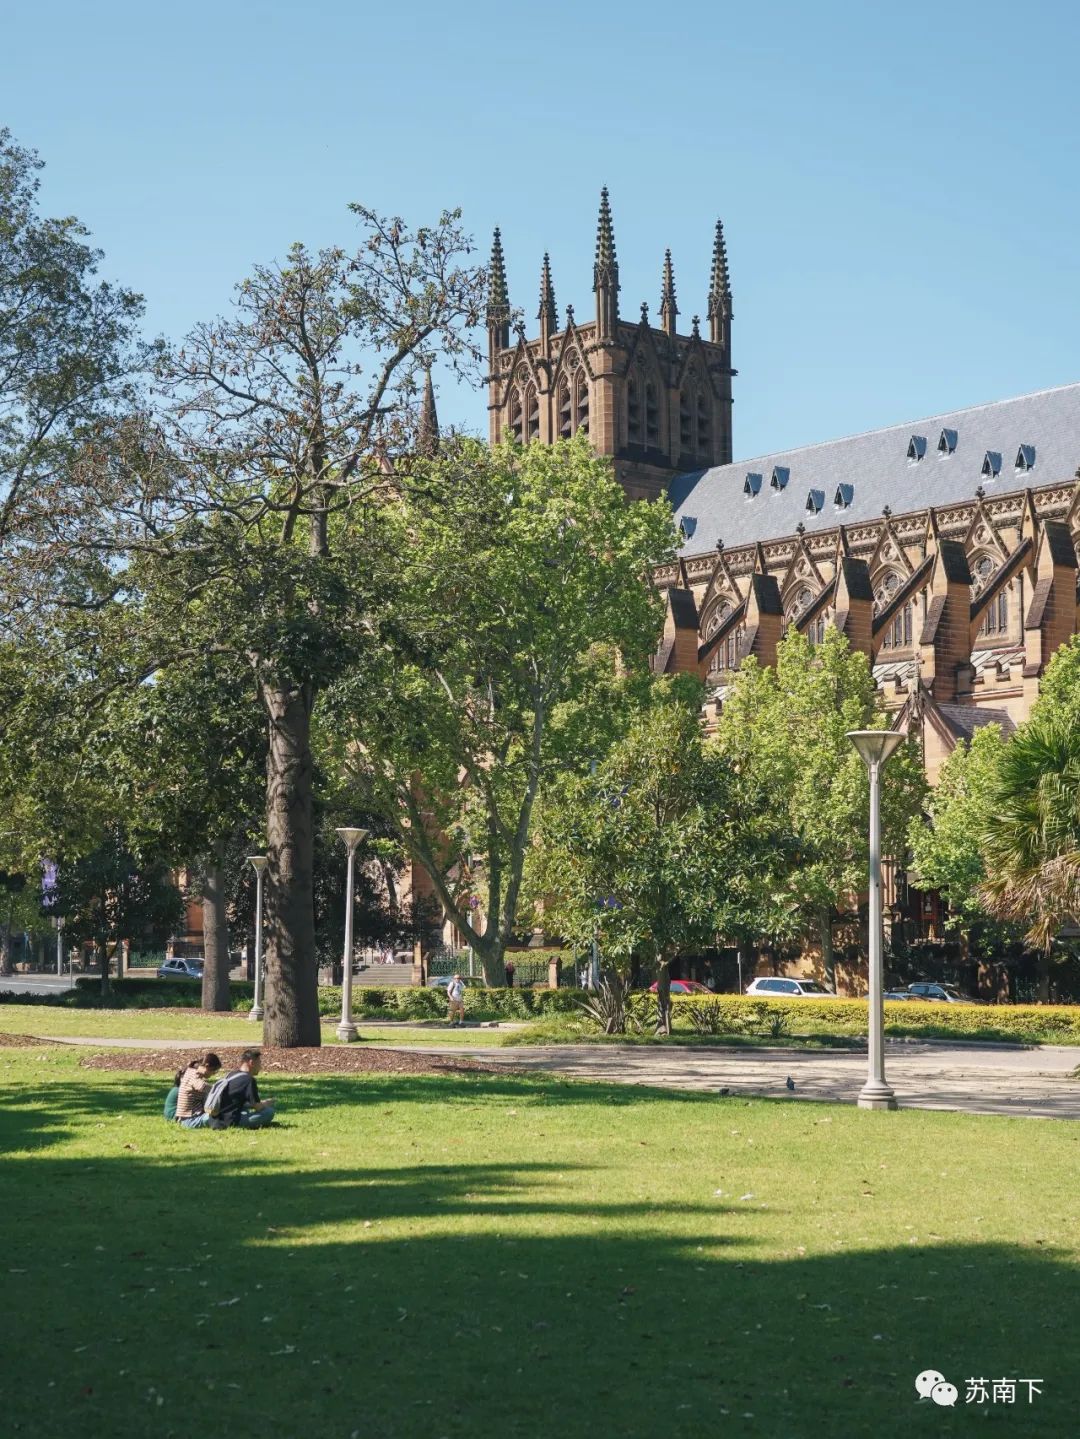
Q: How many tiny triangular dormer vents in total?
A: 9